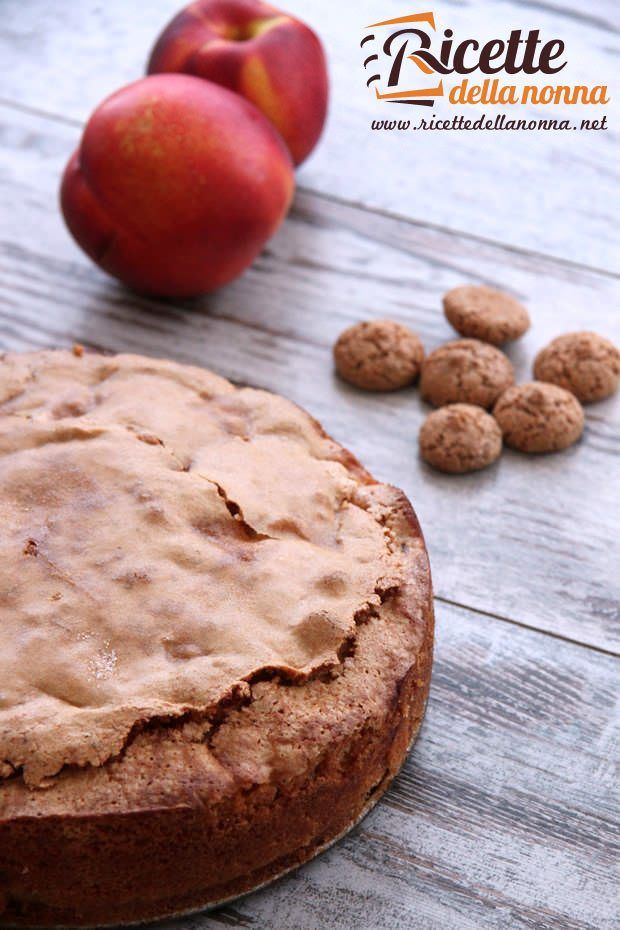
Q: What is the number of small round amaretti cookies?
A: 6